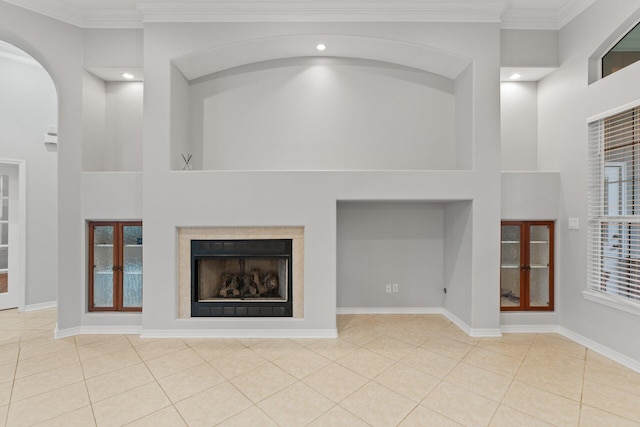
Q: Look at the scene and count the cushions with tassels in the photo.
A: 0